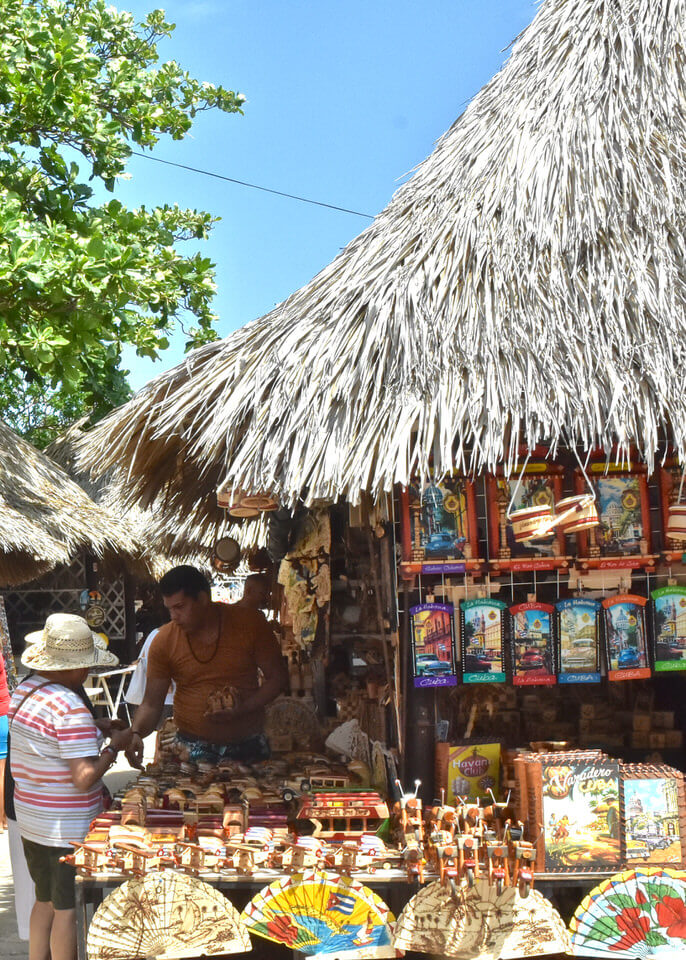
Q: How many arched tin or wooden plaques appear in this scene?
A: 6